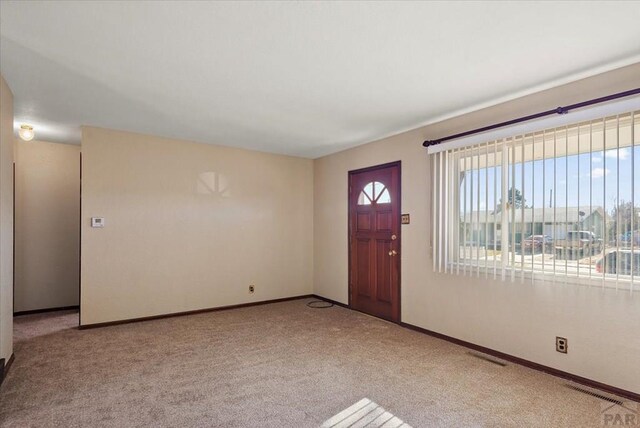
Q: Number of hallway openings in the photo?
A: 1